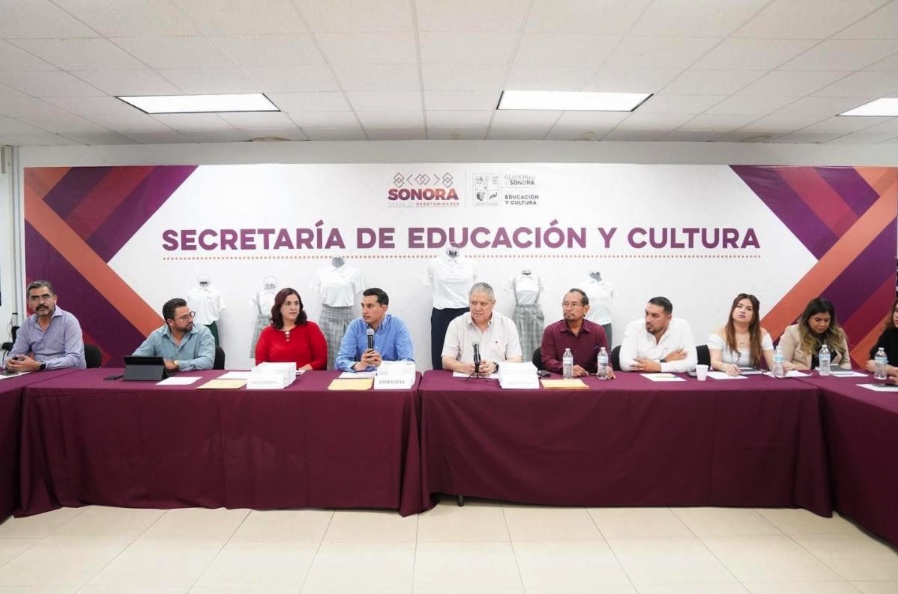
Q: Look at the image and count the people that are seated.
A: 10